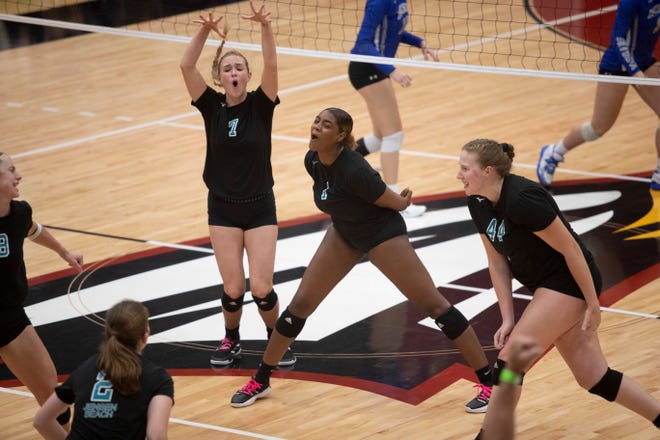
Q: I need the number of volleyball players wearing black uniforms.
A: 5